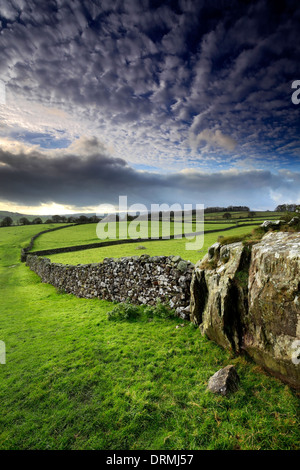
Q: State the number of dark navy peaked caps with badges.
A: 0